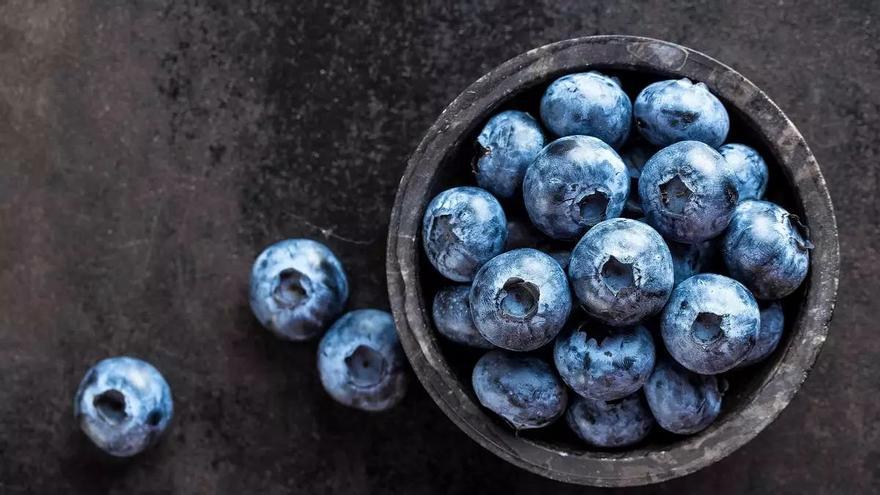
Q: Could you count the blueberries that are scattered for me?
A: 3